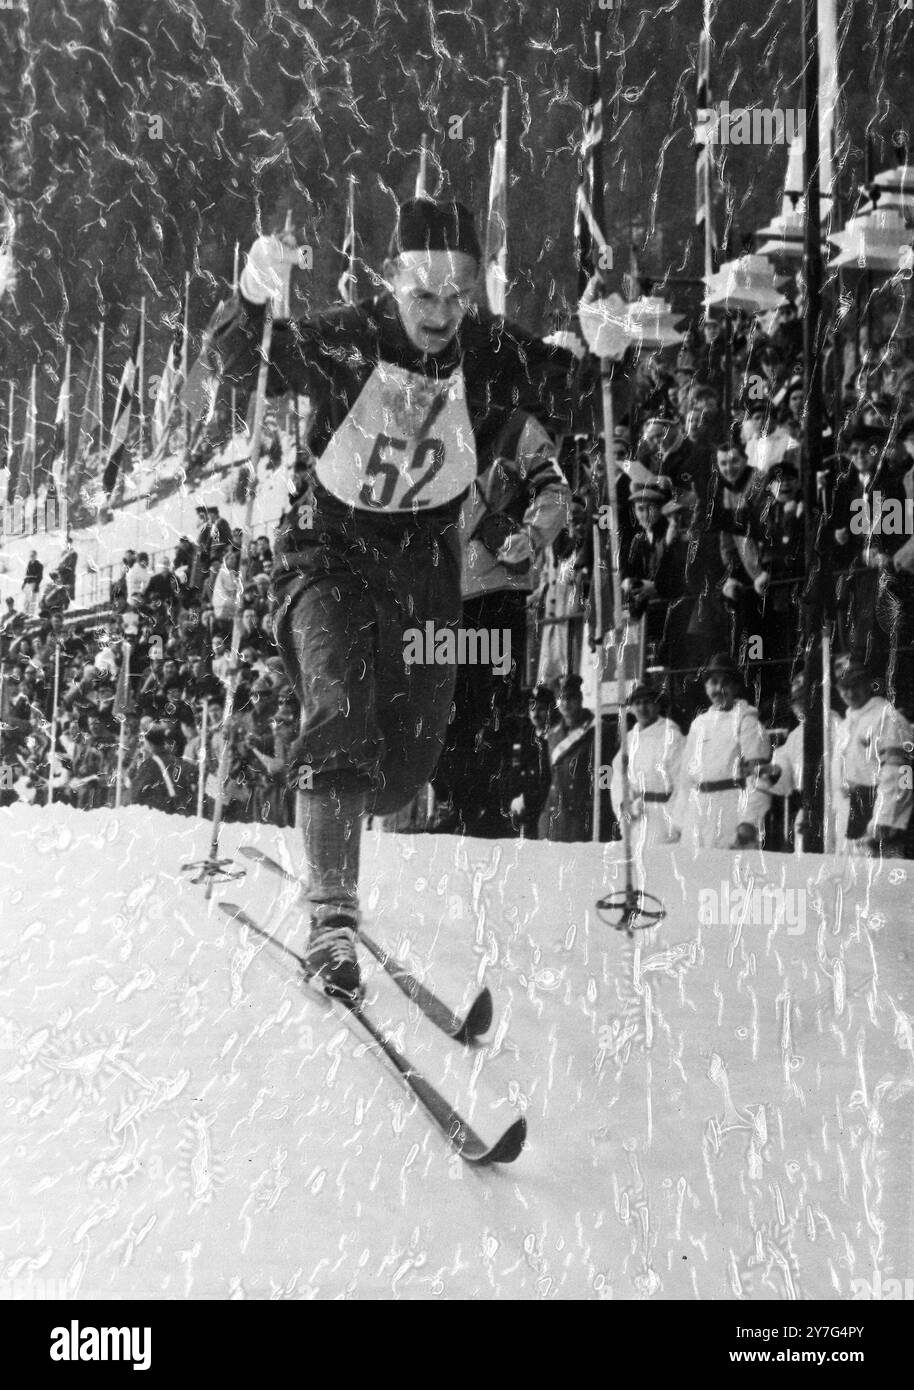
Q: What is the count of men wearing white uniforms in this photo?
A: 4